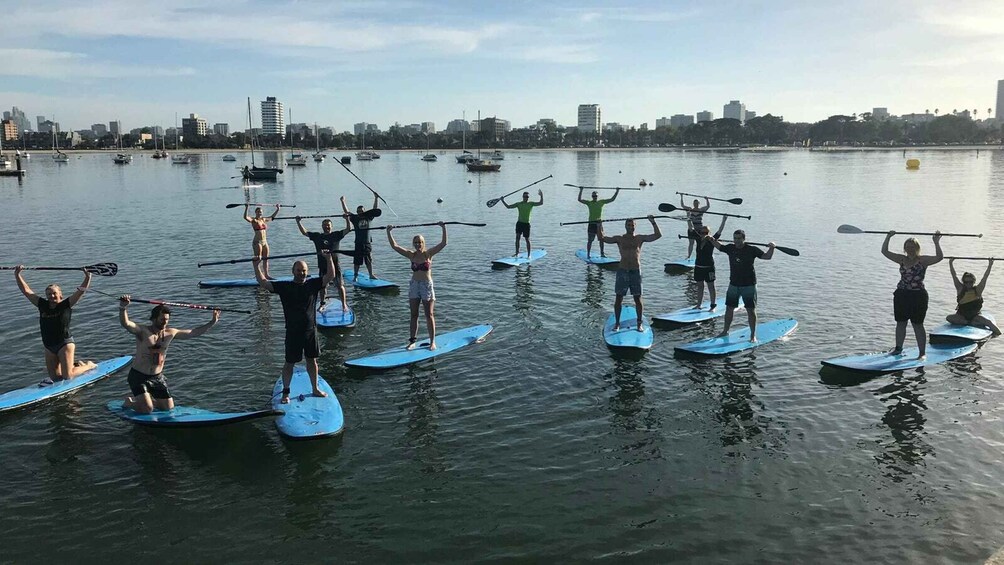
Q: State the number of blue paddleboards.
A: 15